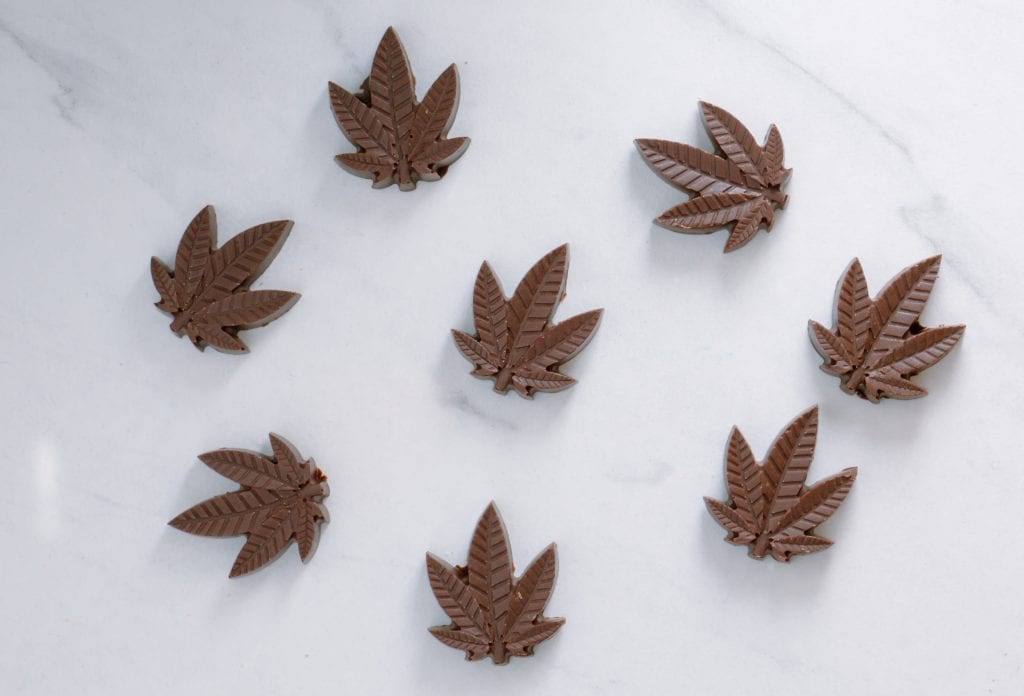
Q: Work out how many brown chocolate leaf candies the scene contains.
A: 8